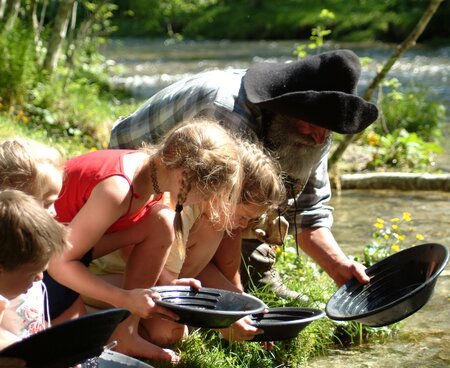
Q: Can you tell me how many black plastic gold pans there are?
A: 4